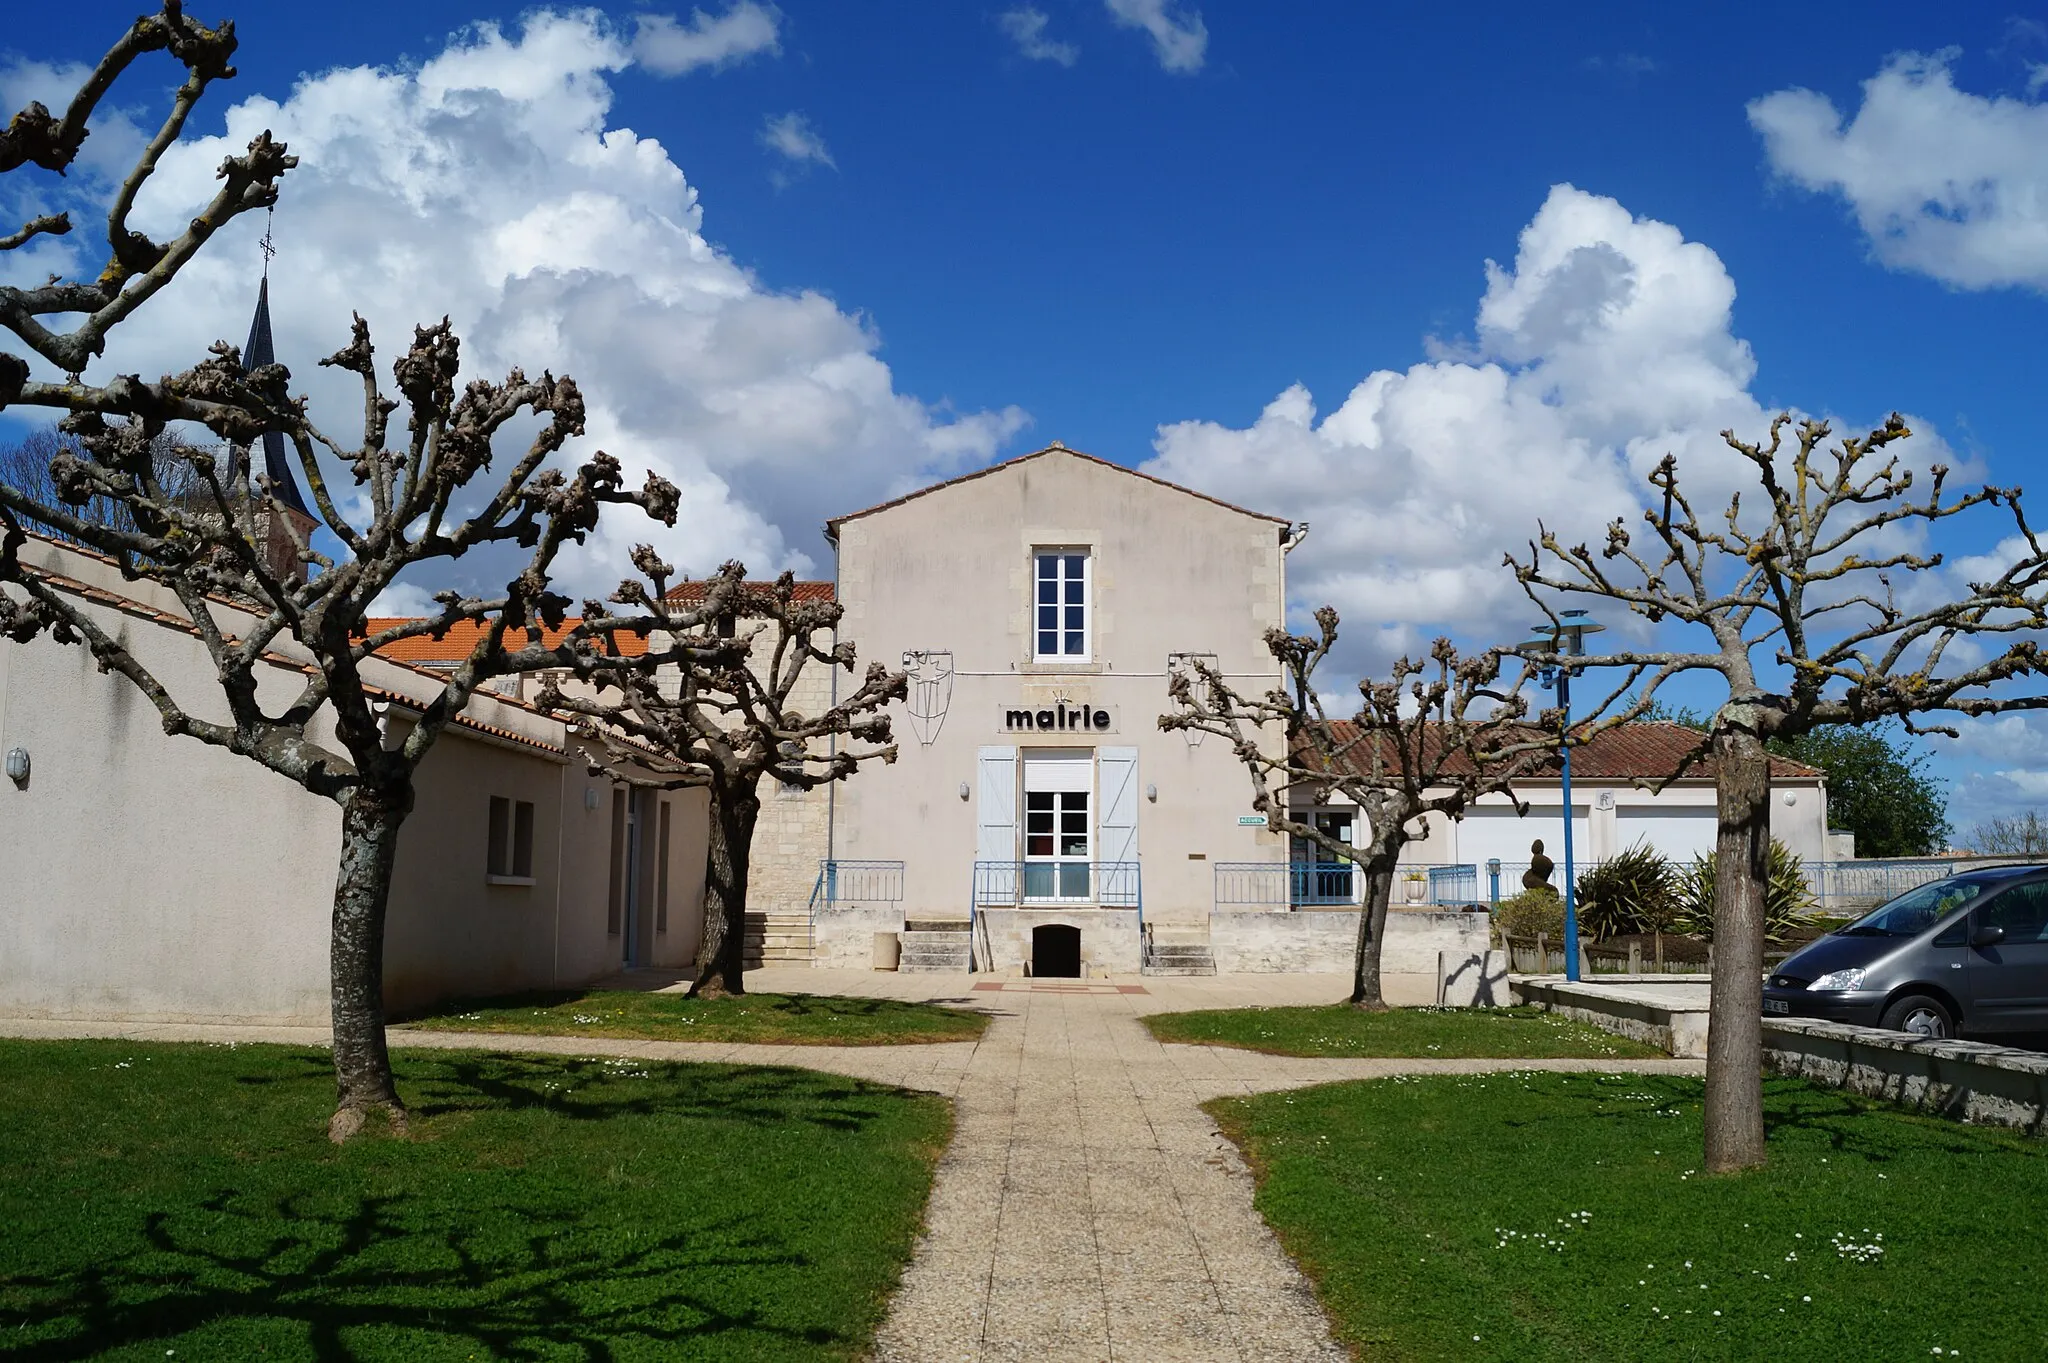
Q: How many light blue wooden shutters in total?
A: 2